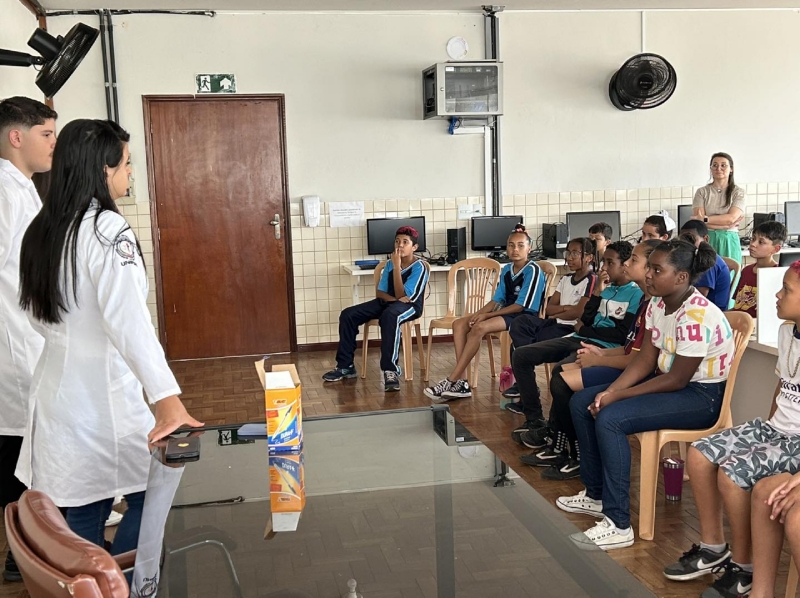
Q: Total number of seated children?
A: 12